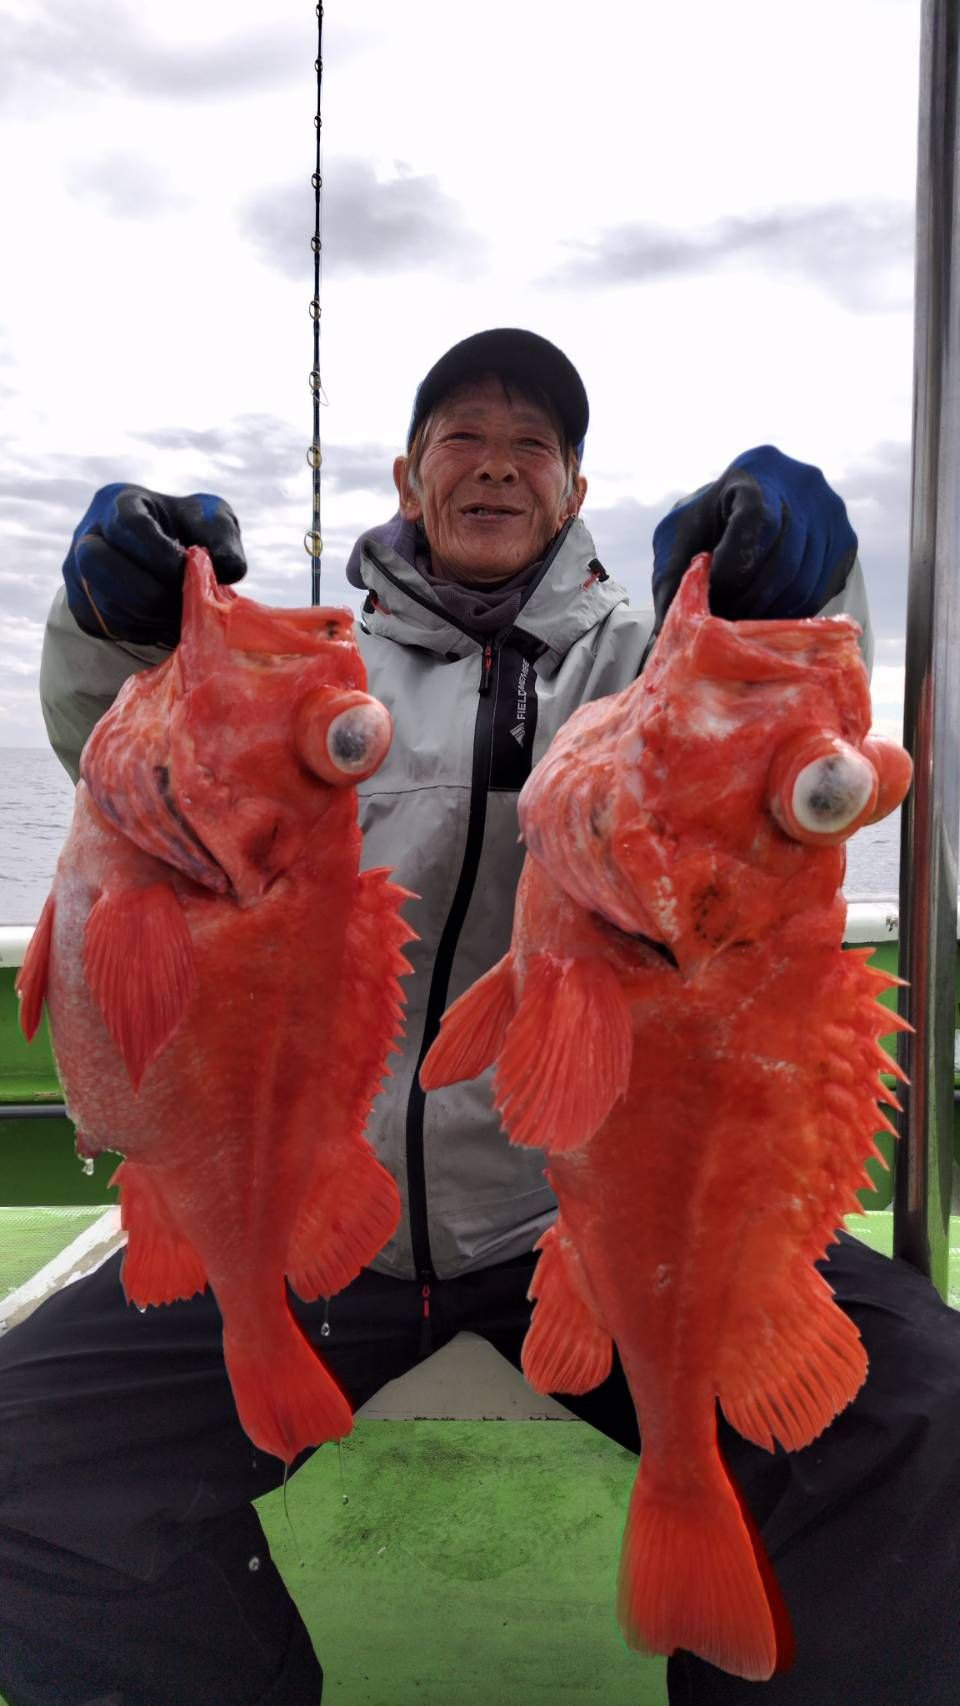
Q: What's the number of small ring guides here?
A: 9